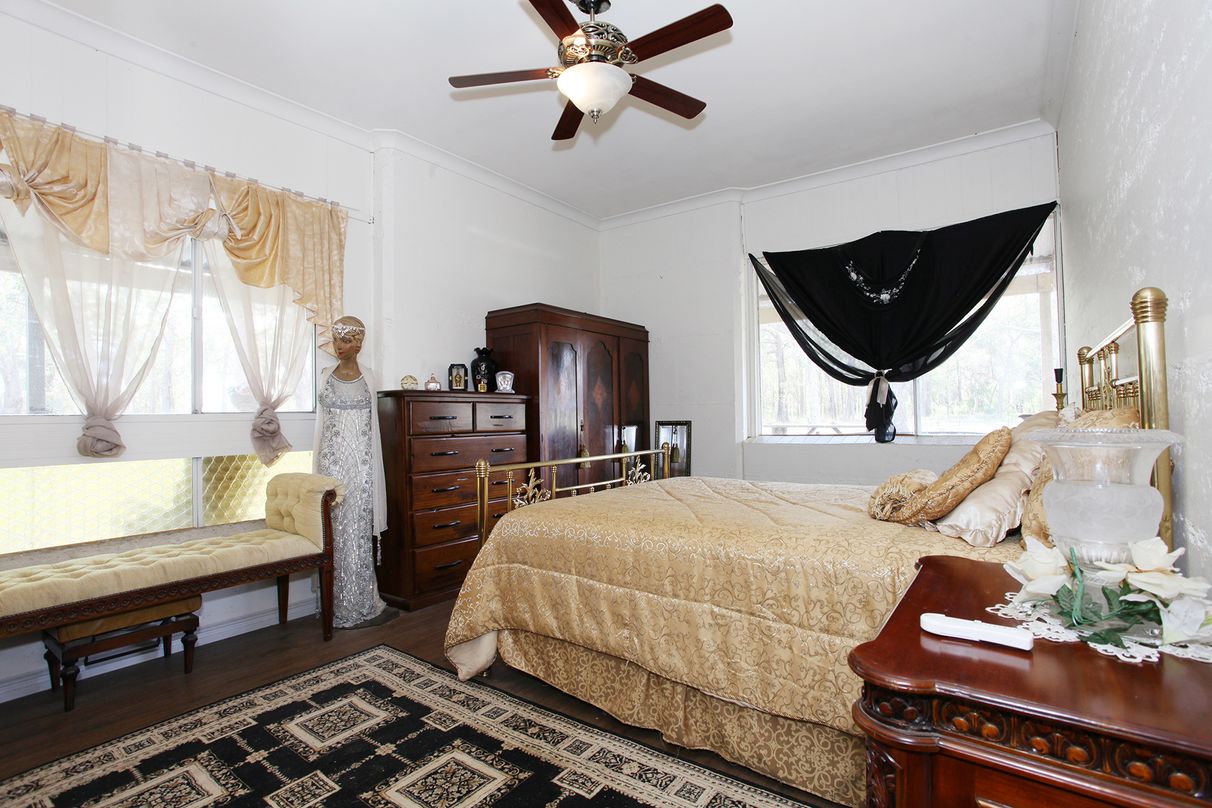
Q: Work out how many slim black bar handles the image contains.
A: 9